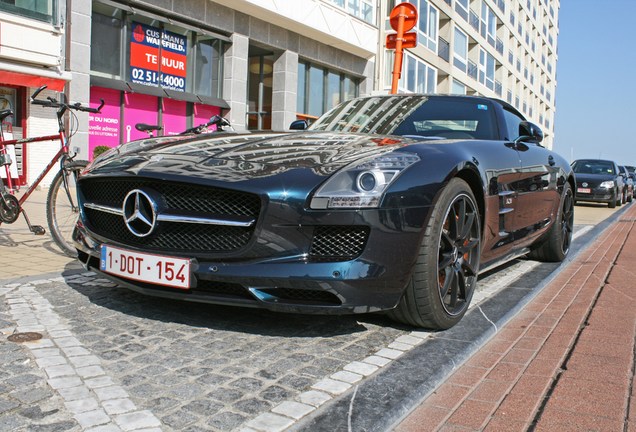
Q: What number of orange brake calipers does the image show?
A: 1